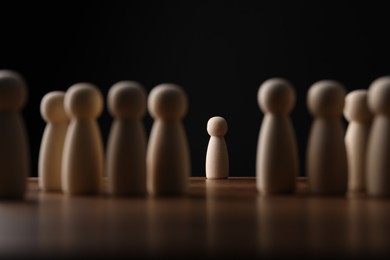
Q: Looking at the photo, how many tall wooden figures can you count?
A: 9